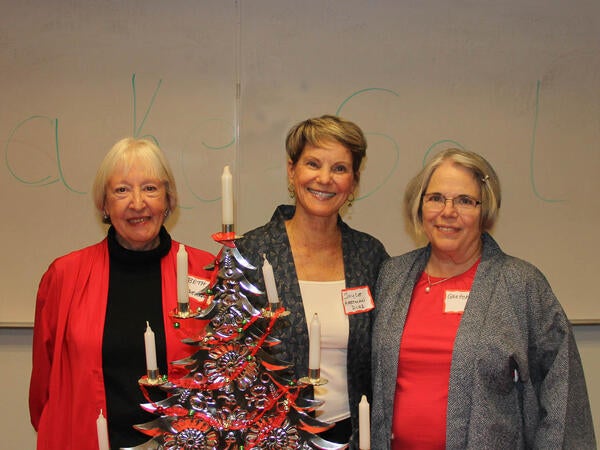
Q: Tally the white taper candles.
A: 7